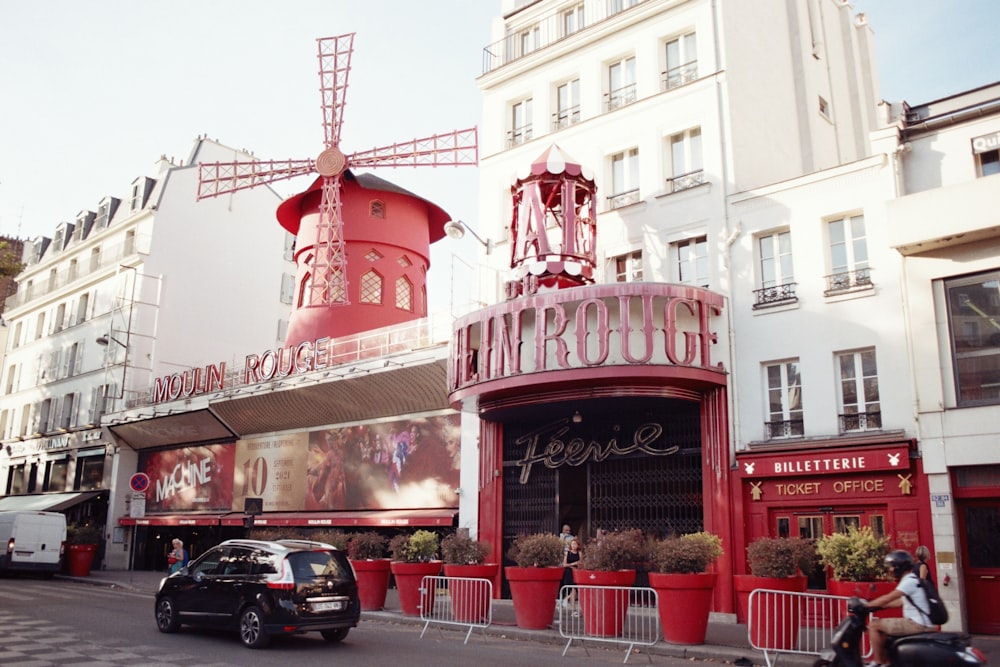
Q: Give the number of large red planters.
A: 9